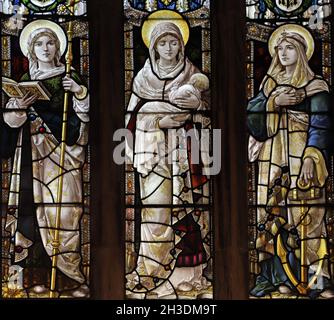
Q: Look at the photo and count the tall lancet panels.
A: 3